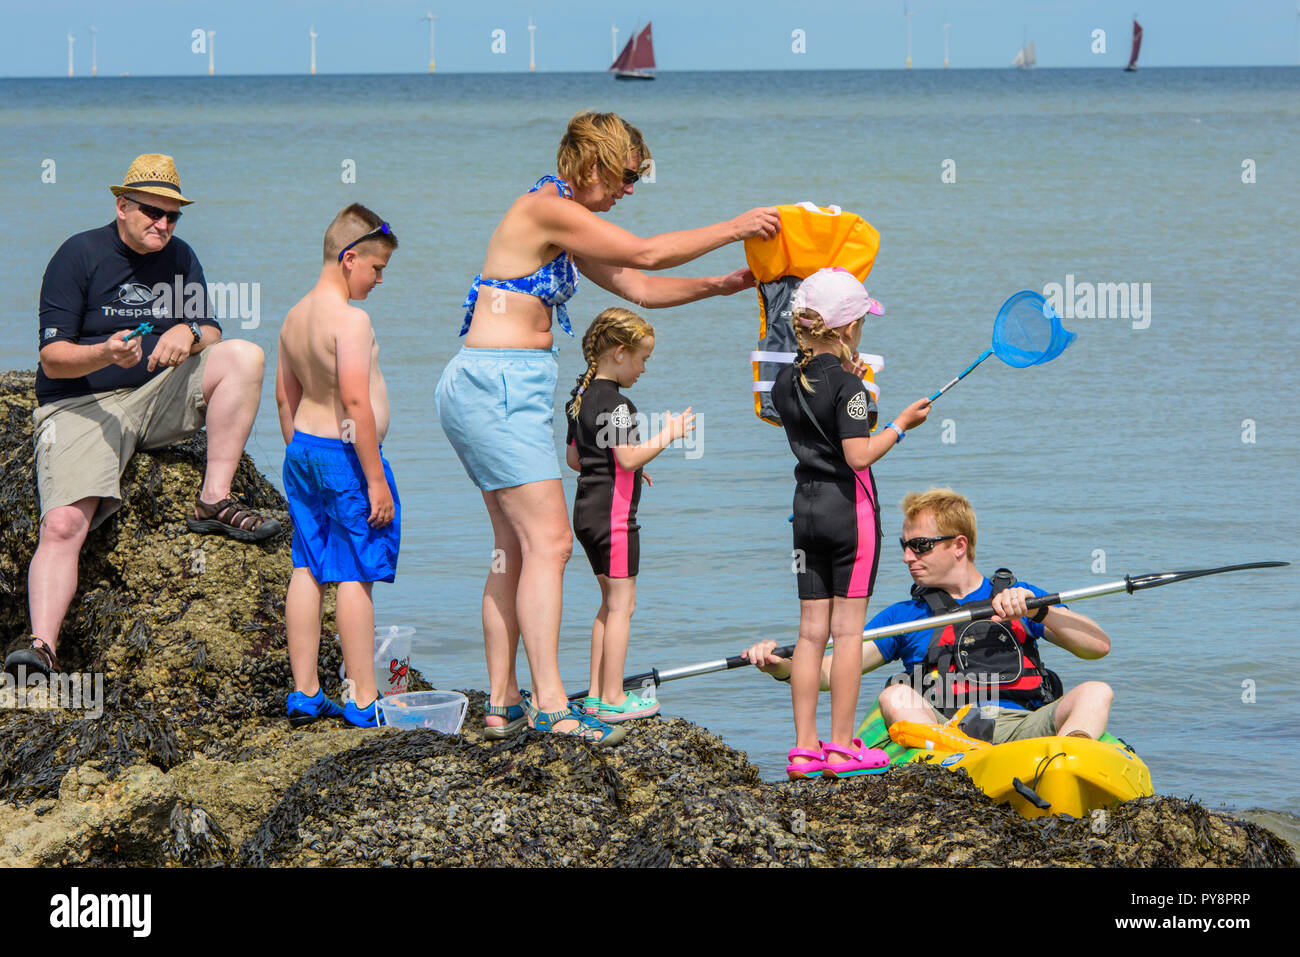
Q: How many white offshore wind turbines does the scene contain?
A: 9